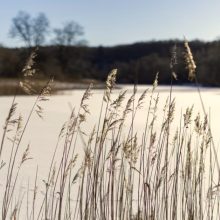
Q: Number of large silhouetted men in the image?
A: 0